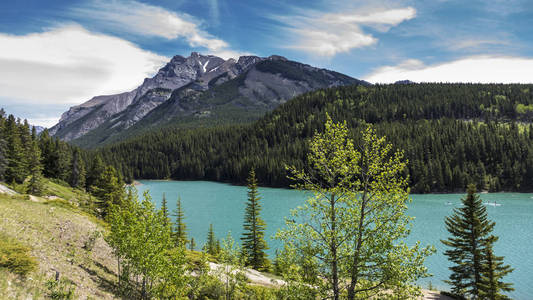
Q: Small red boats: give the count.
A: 0